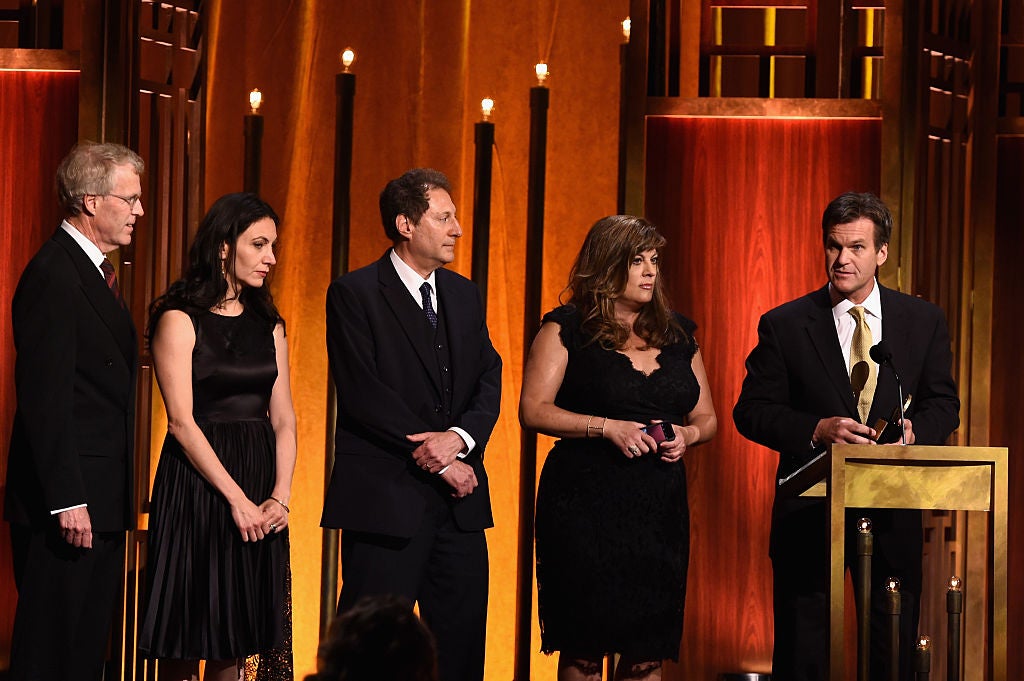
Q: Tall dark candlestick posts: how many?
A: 5